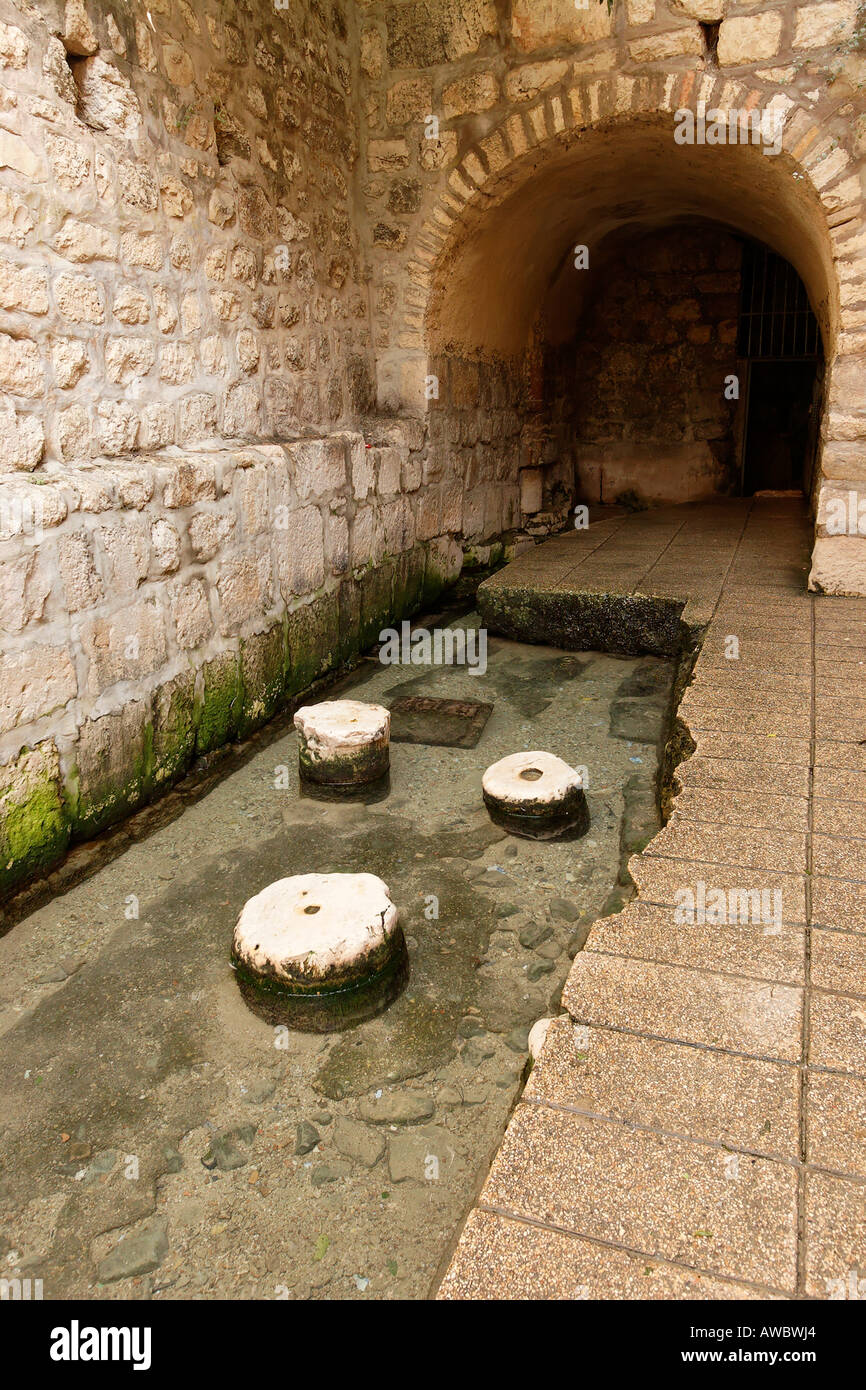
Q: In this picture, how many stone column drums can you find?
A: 3